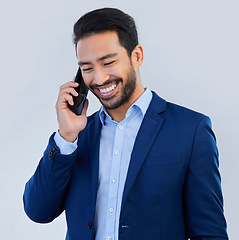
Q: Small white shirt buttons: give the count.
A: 5